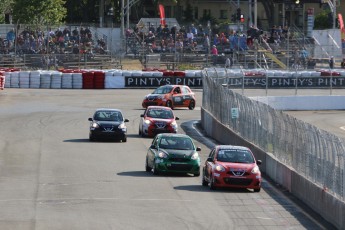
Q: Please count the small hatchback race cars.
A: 5